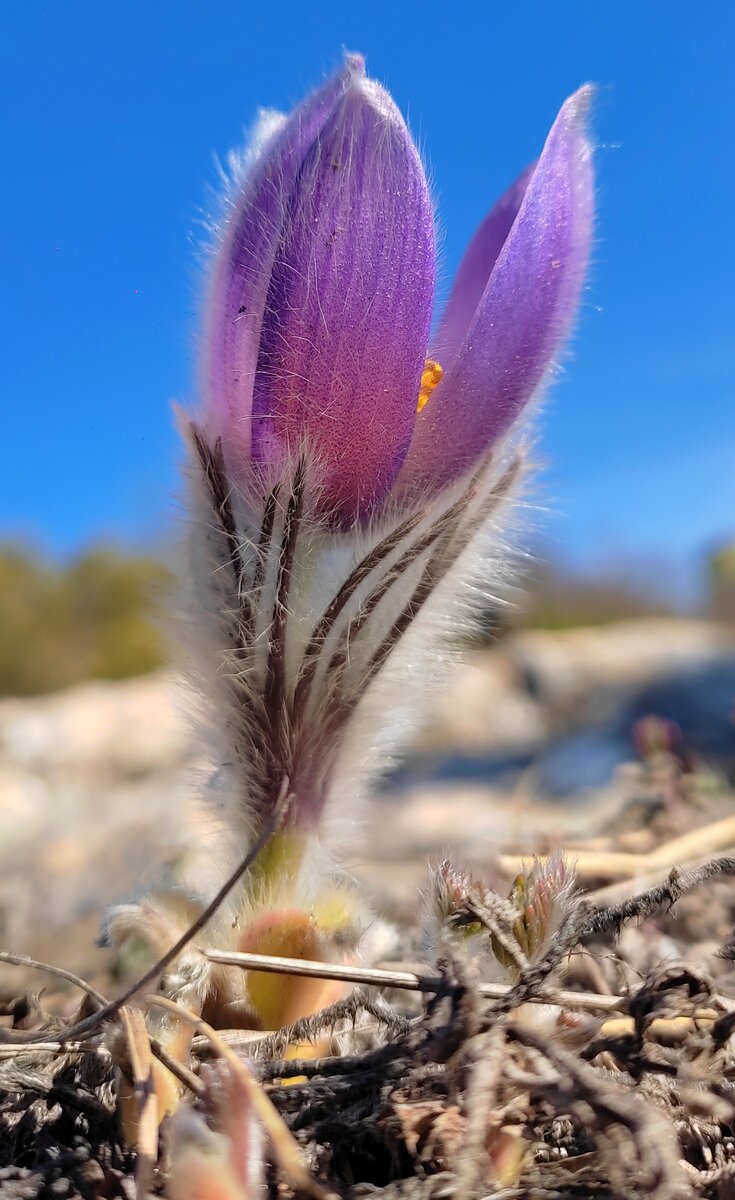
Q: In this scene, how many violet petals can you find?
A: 4